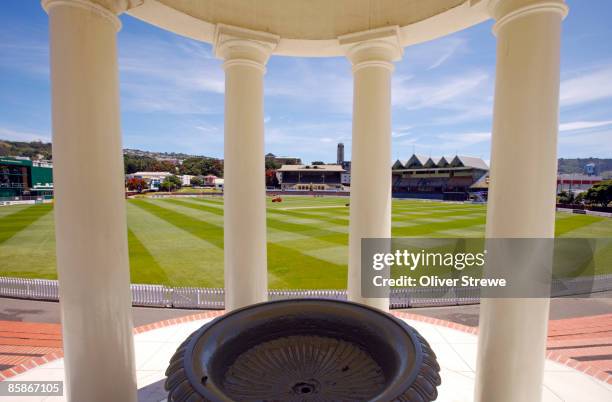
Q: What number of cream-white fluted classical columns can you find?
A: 4